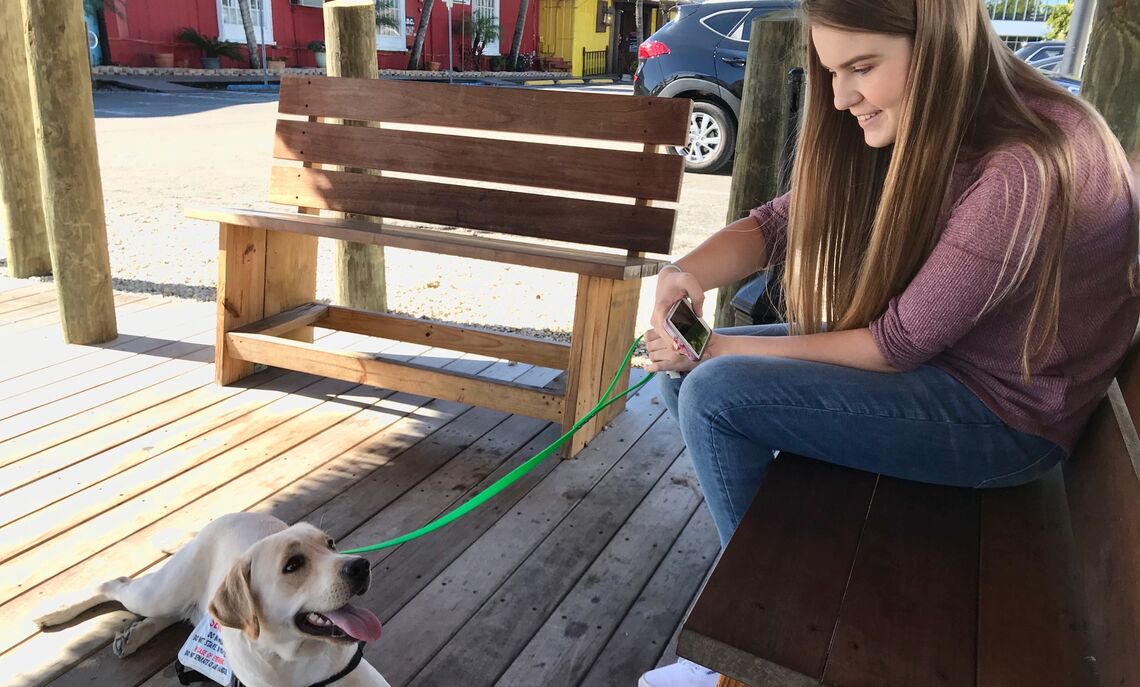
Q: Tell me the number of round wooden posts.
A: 5